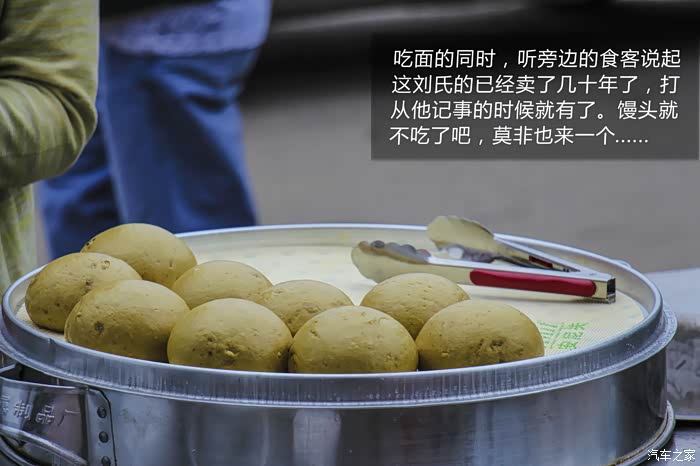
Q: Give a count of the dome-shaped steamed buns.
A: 9